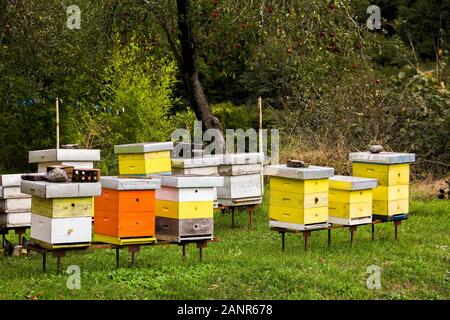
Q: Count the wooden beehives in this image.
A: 11